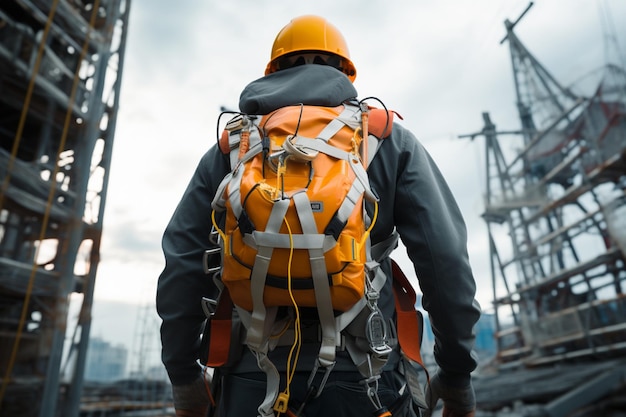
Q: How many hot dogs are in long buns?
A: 0